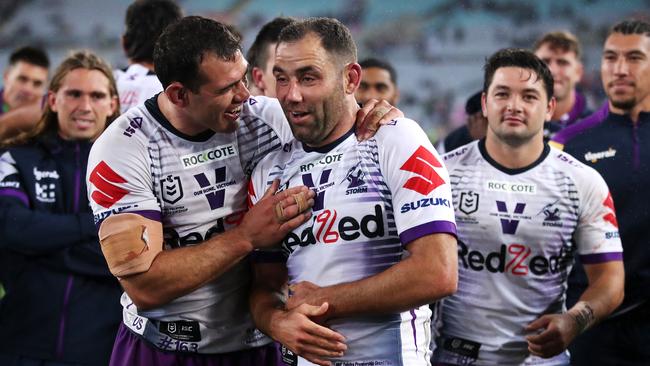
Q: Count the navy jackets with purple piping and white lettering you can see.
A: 2